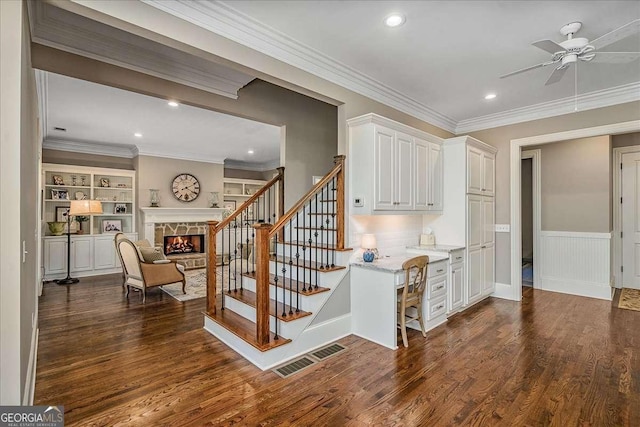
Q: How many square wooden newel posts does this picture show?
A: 4